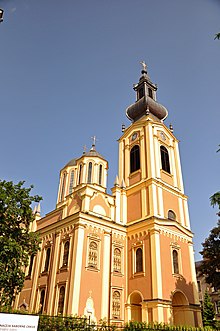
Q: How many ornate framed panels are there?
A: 3